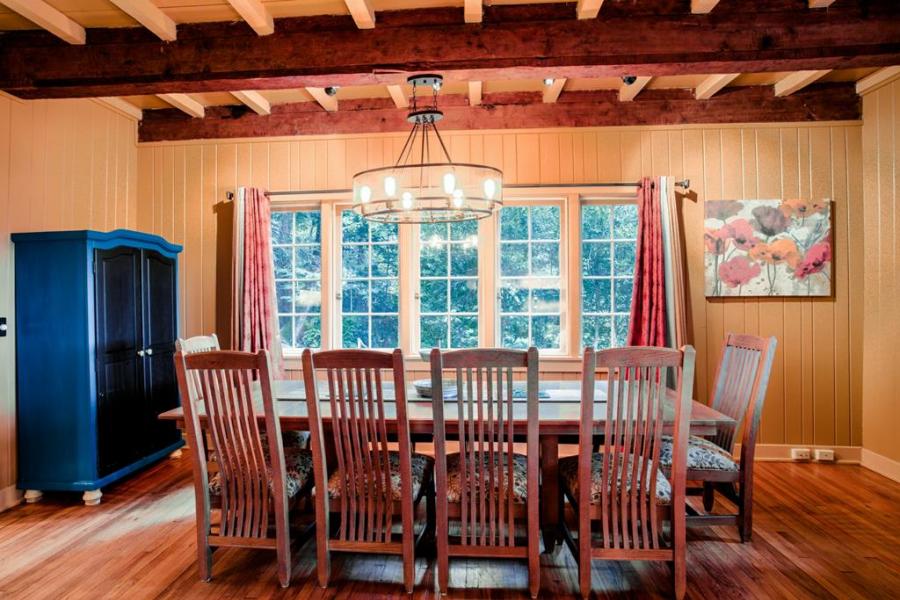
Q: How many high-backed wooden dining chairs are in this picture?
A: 6